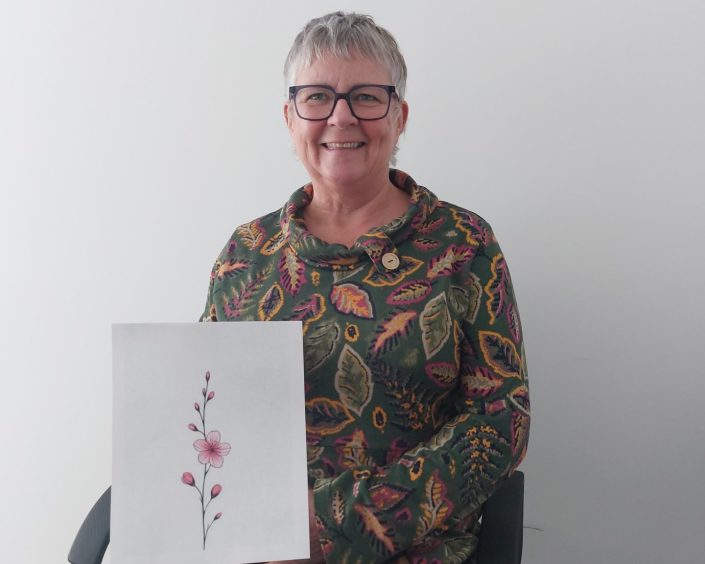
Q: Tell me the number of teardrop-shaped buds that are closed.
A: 8